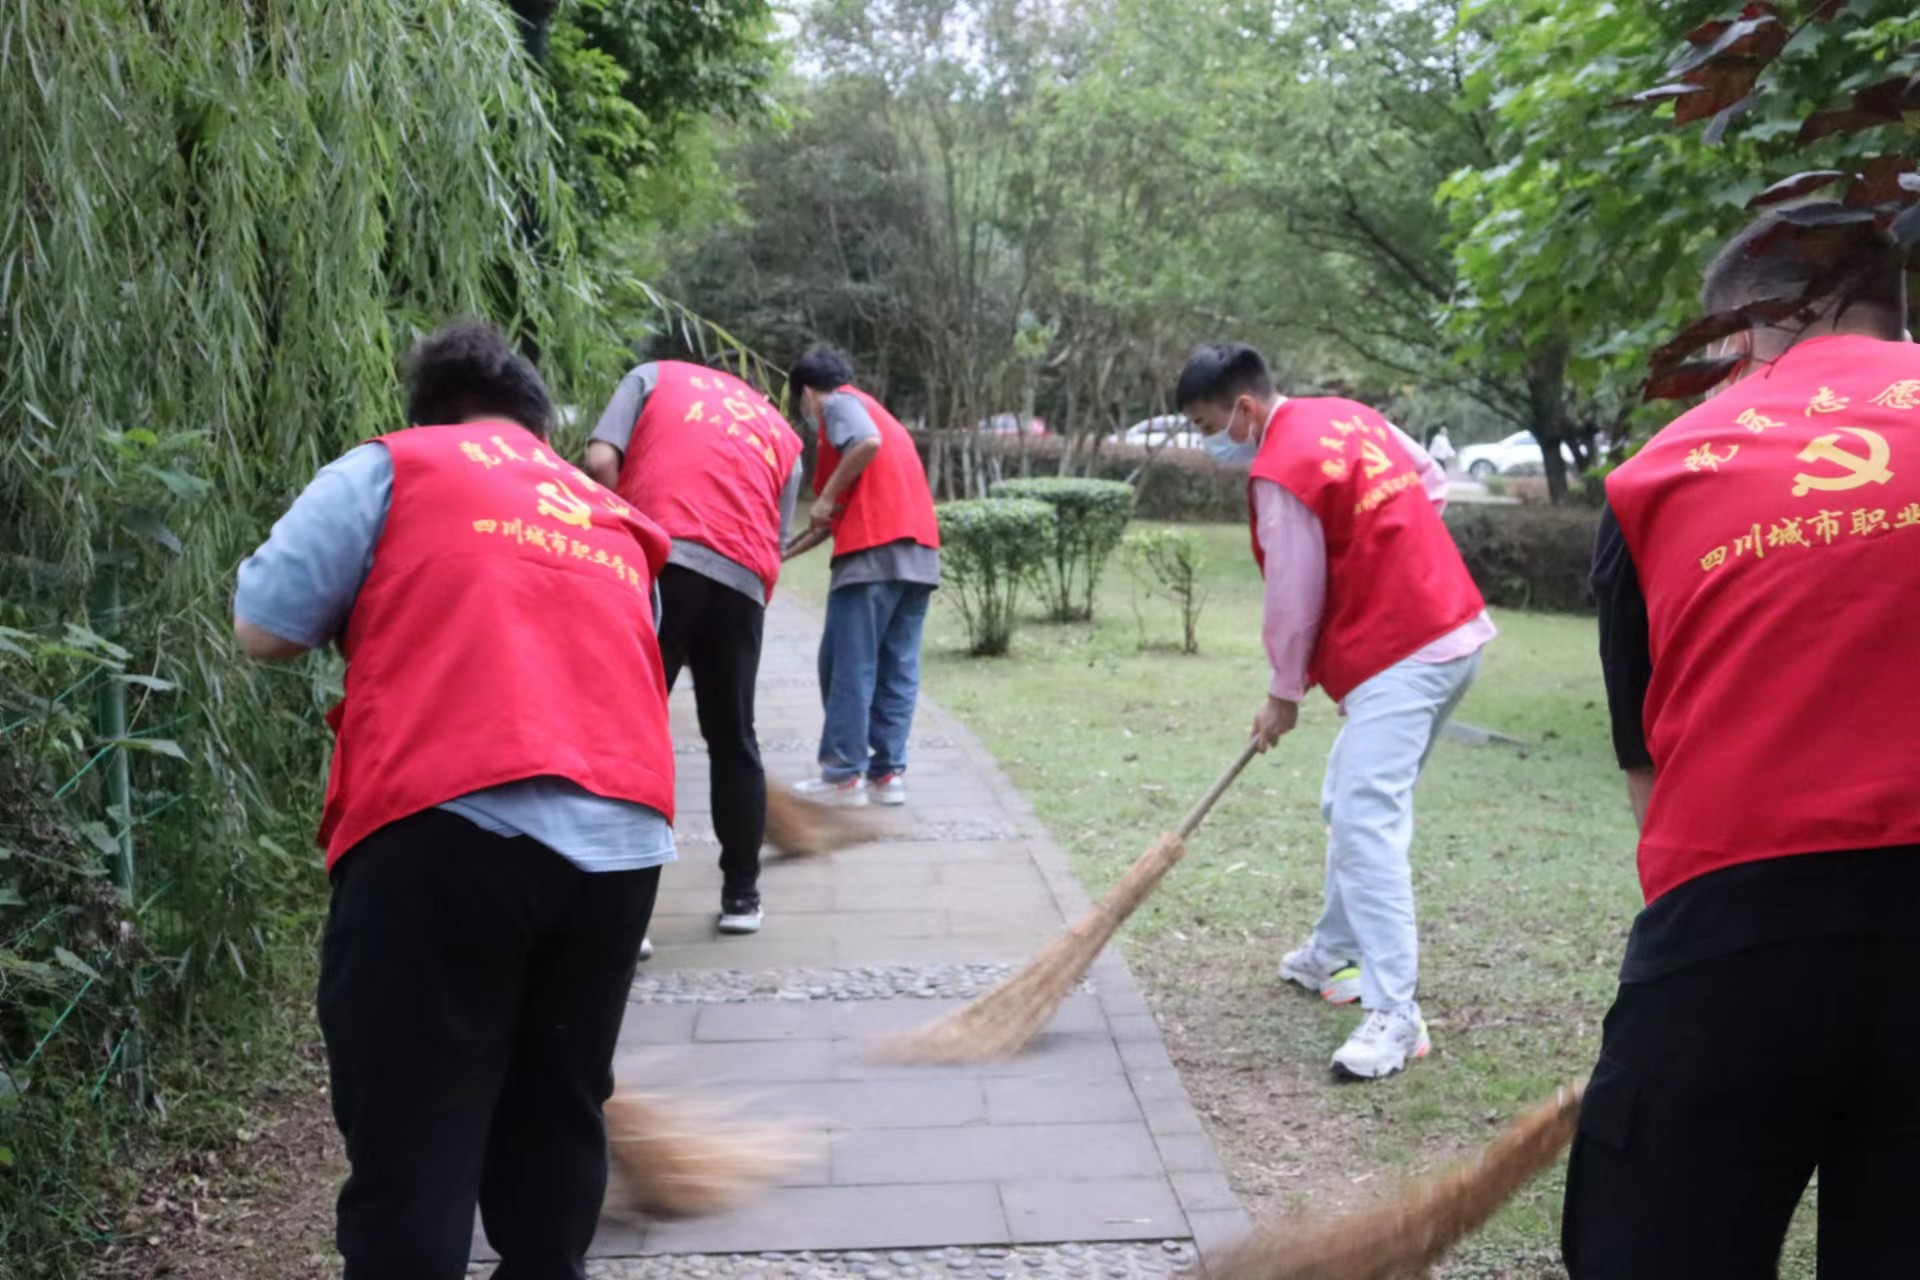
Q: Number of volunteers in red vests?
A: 5